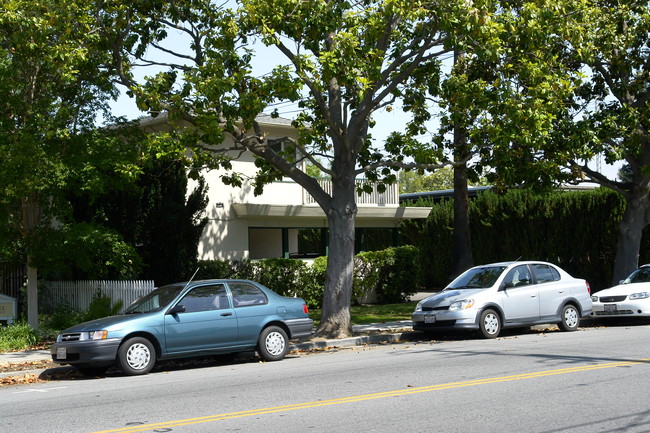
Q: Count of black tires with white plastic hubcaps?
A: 4